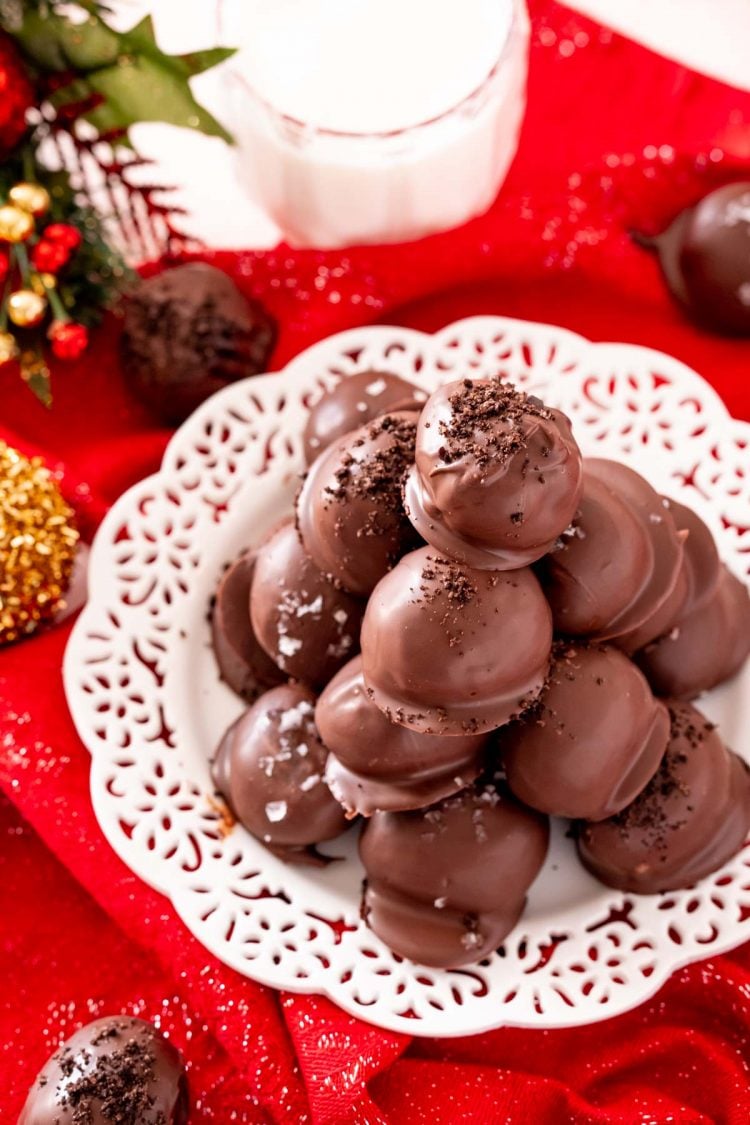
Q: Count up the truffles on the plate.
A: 14